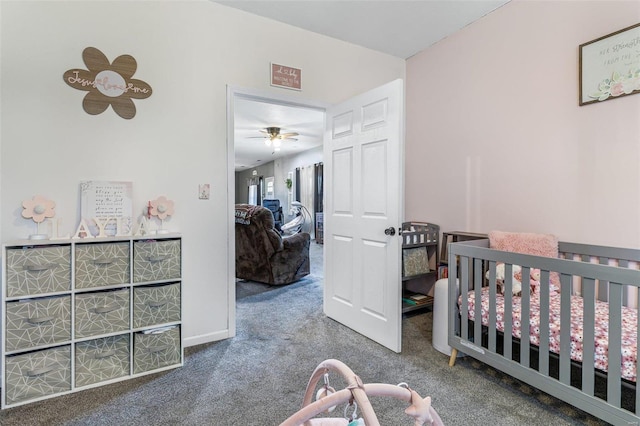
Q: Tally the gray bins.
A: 9